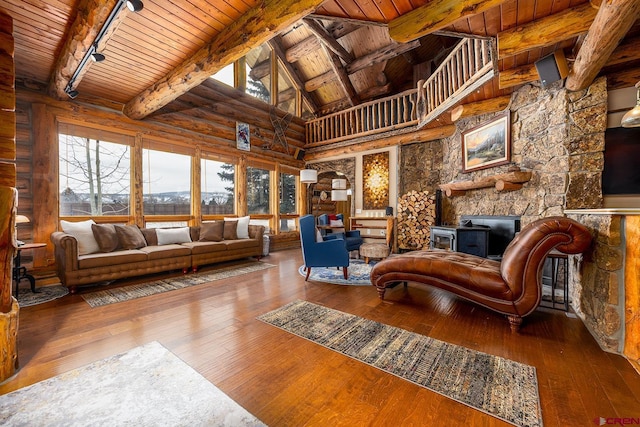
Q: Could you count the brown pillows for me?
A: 4